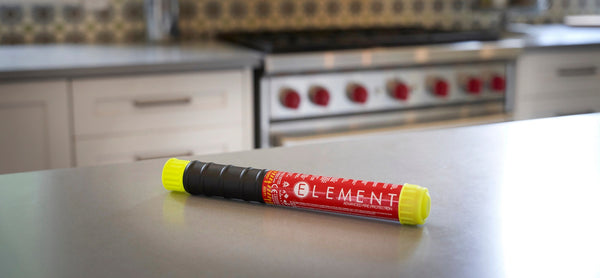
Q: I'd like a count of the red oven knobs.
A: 7